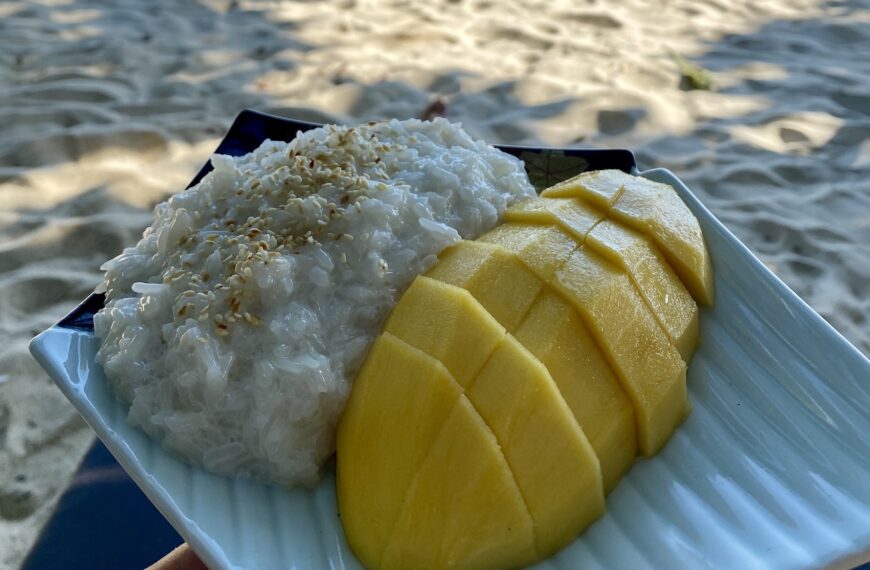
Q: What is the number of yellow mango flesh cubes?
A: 12